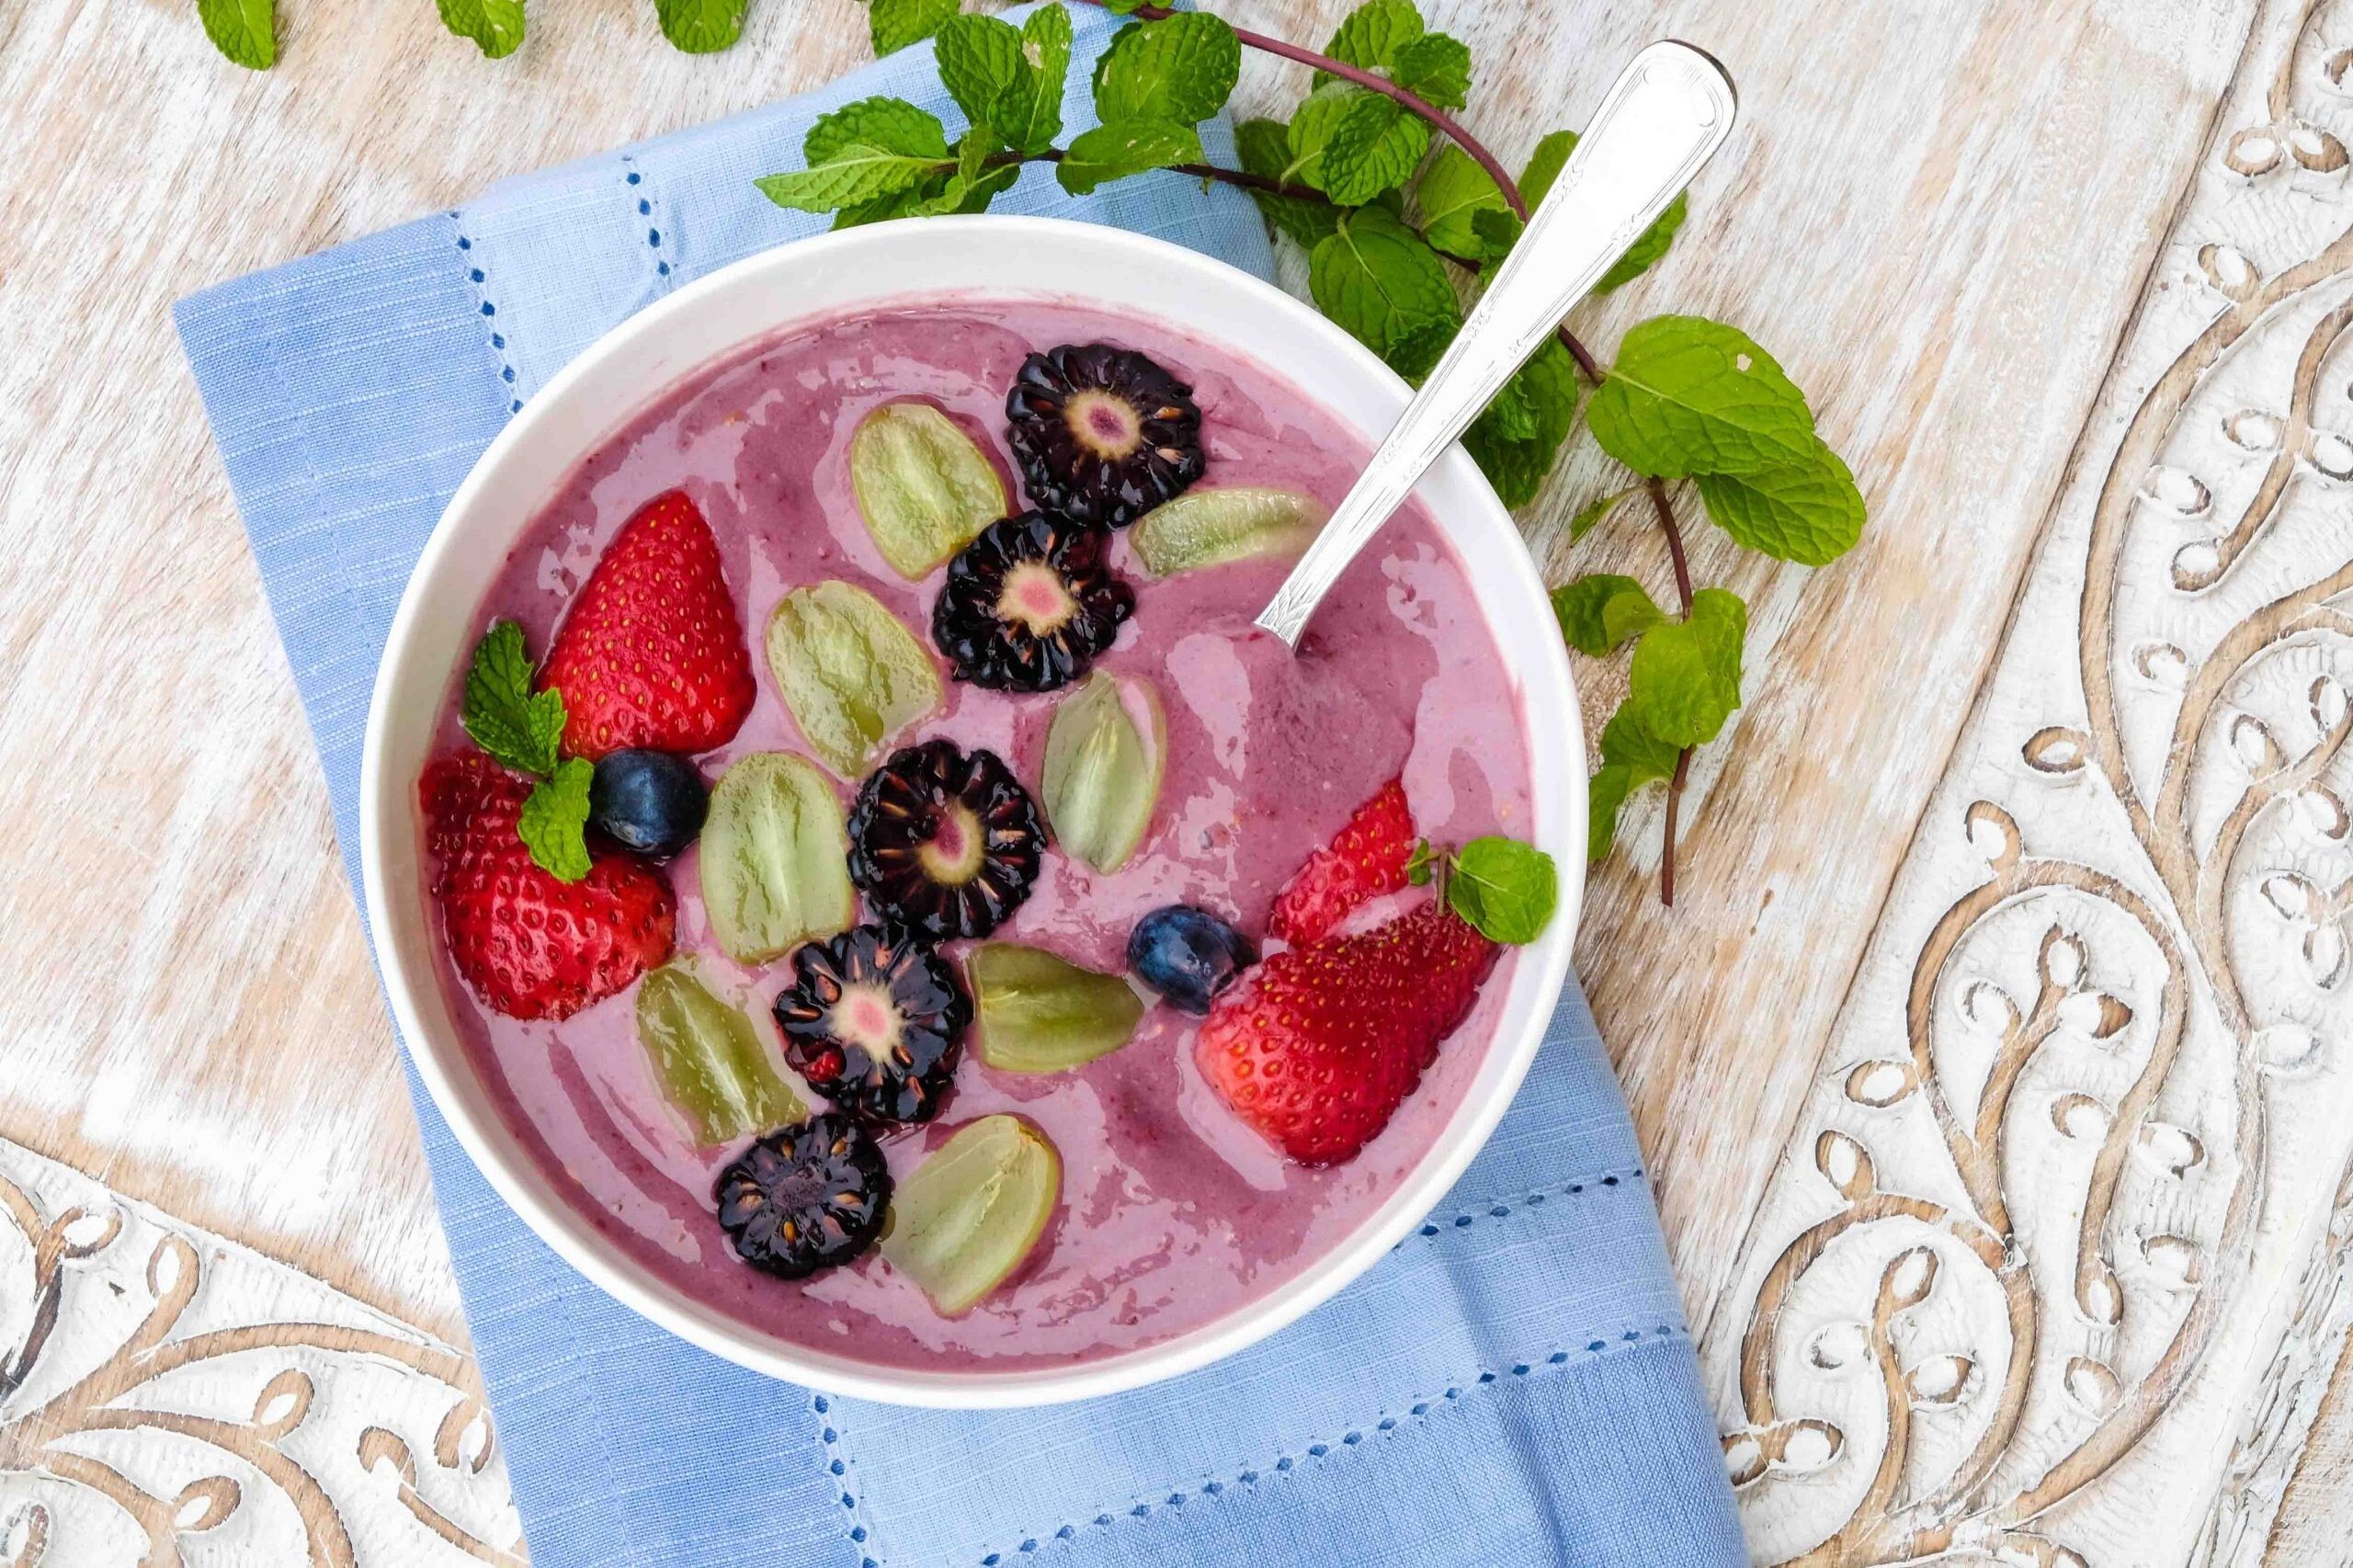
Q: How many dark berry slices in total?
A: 5